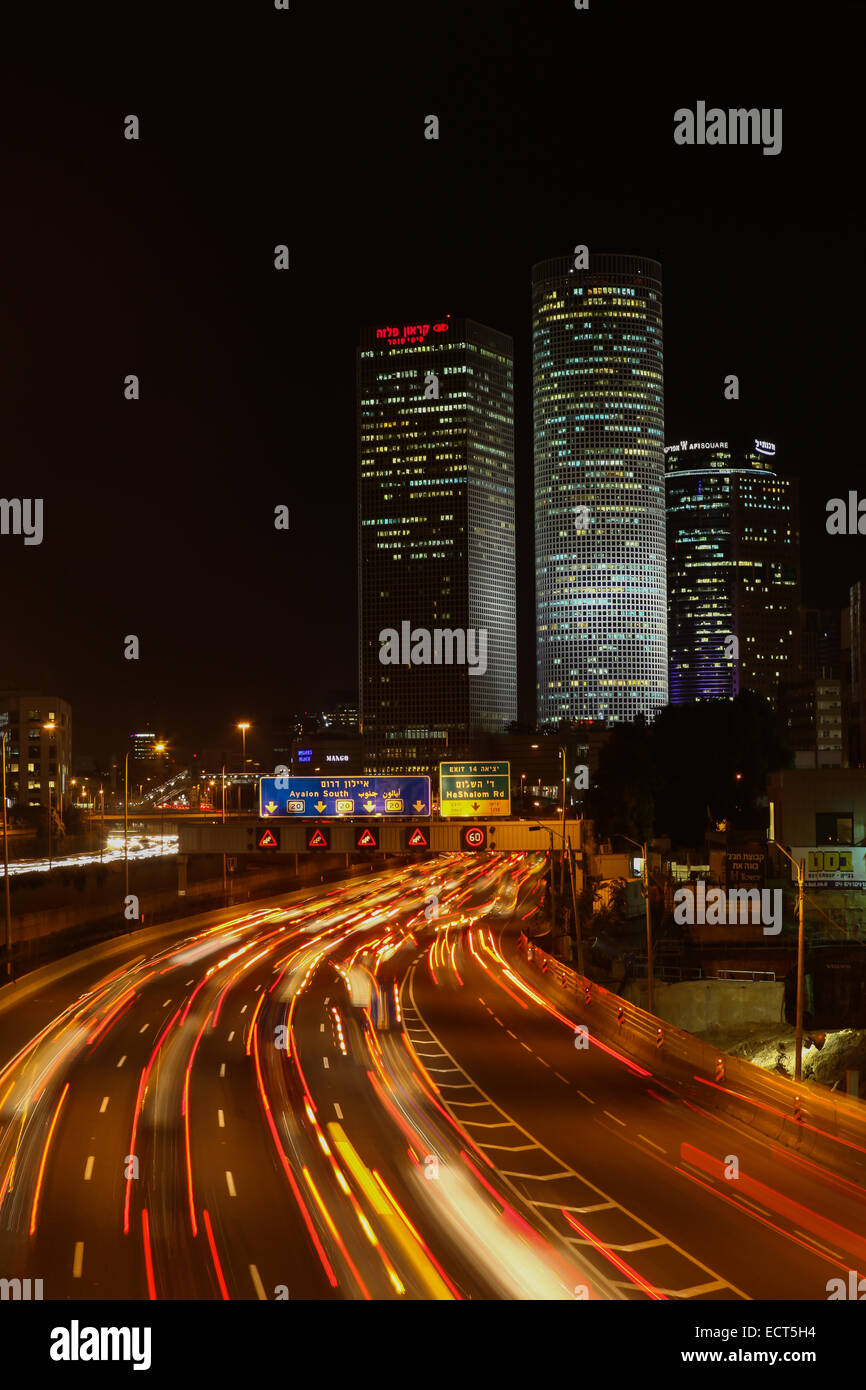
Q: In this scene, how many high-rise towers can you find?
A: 3